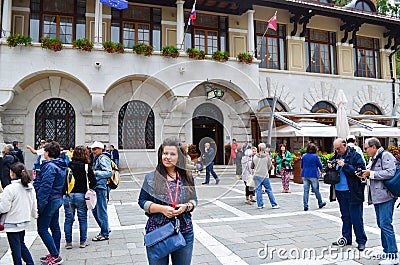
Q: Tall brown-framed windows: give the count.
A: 6